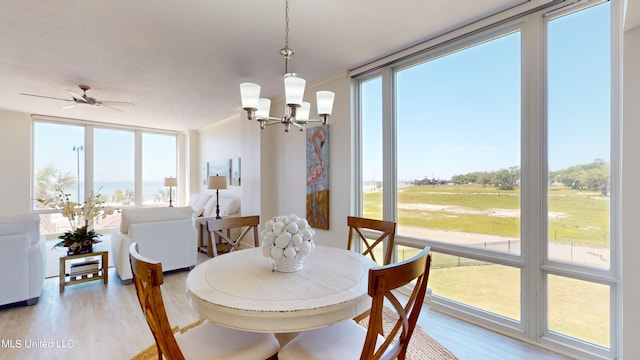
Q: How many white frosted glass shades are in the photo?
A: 5